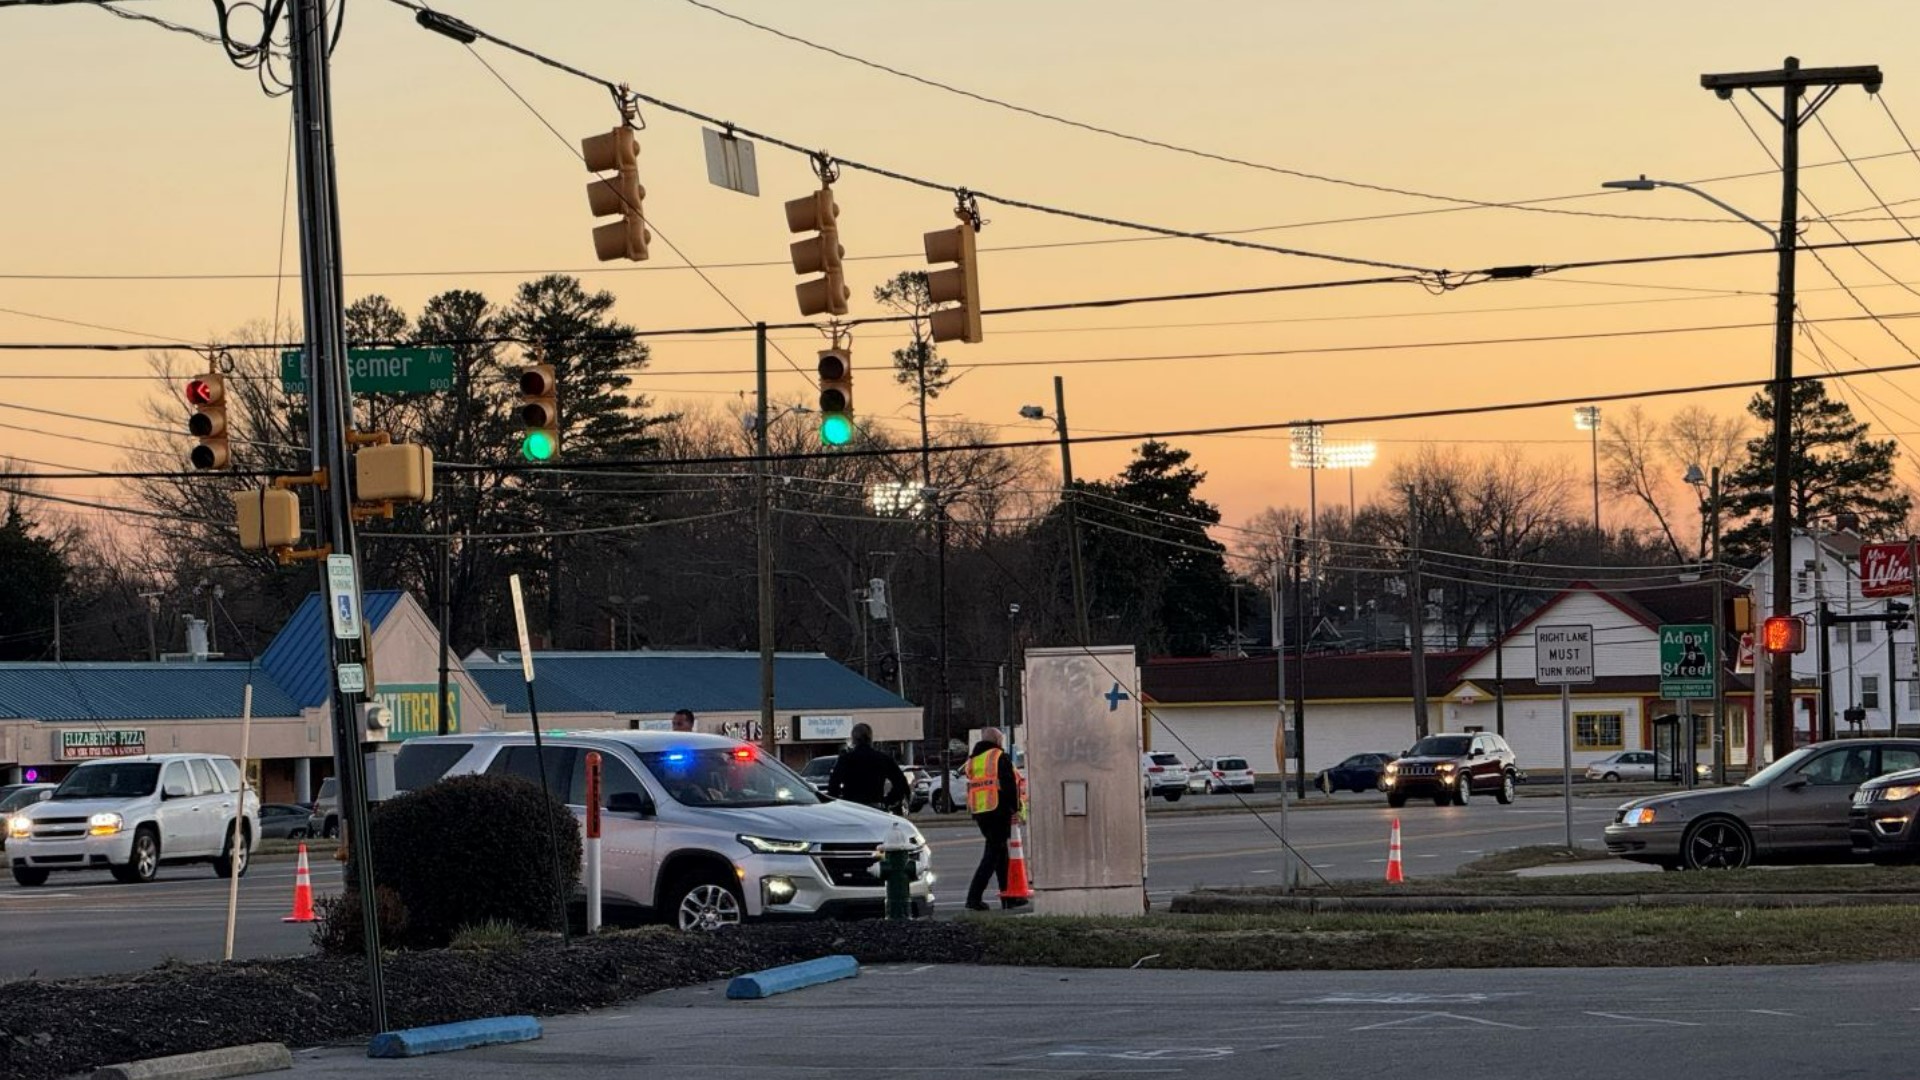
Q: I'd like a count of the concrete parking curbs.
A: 3